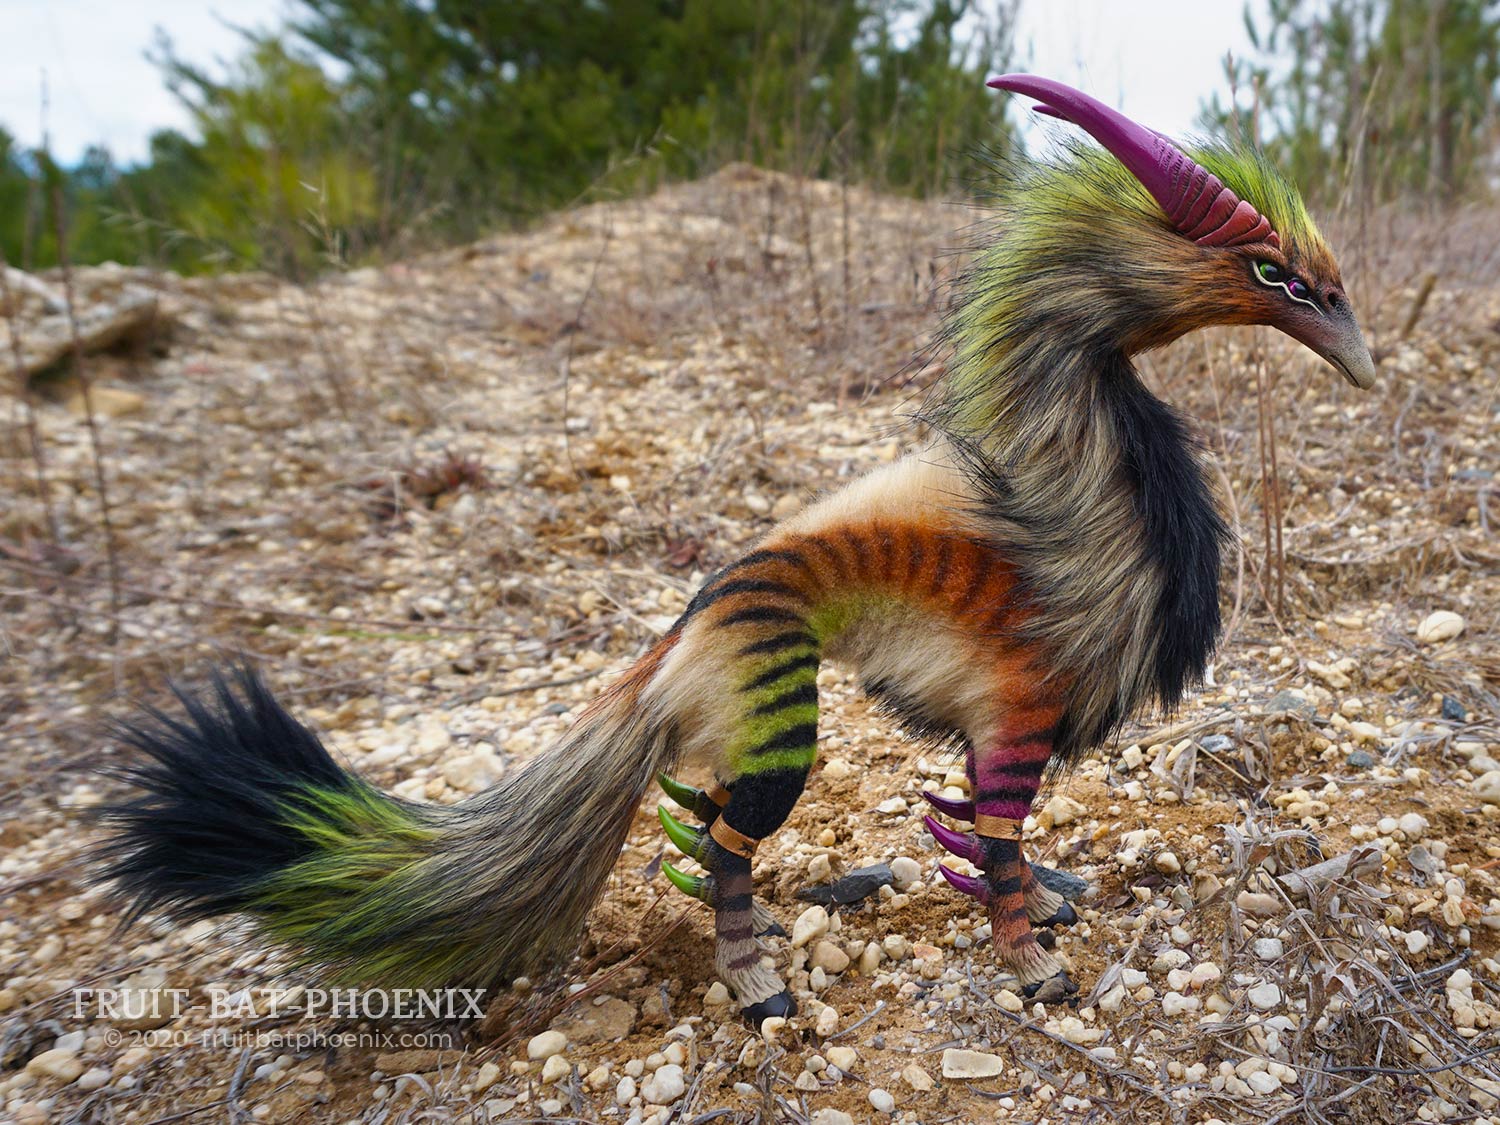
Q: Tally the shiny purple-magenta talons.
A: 3